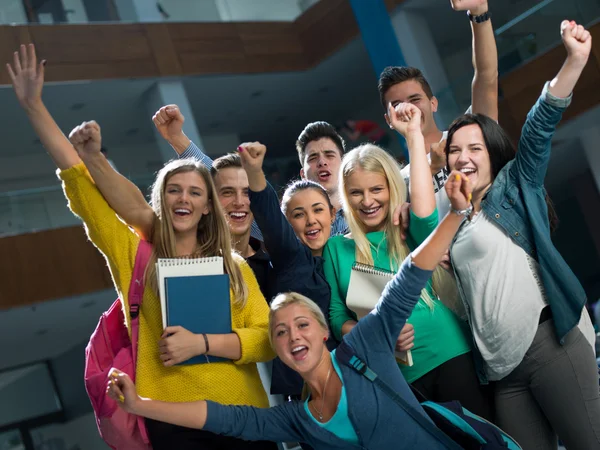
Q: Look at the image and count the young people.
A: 8